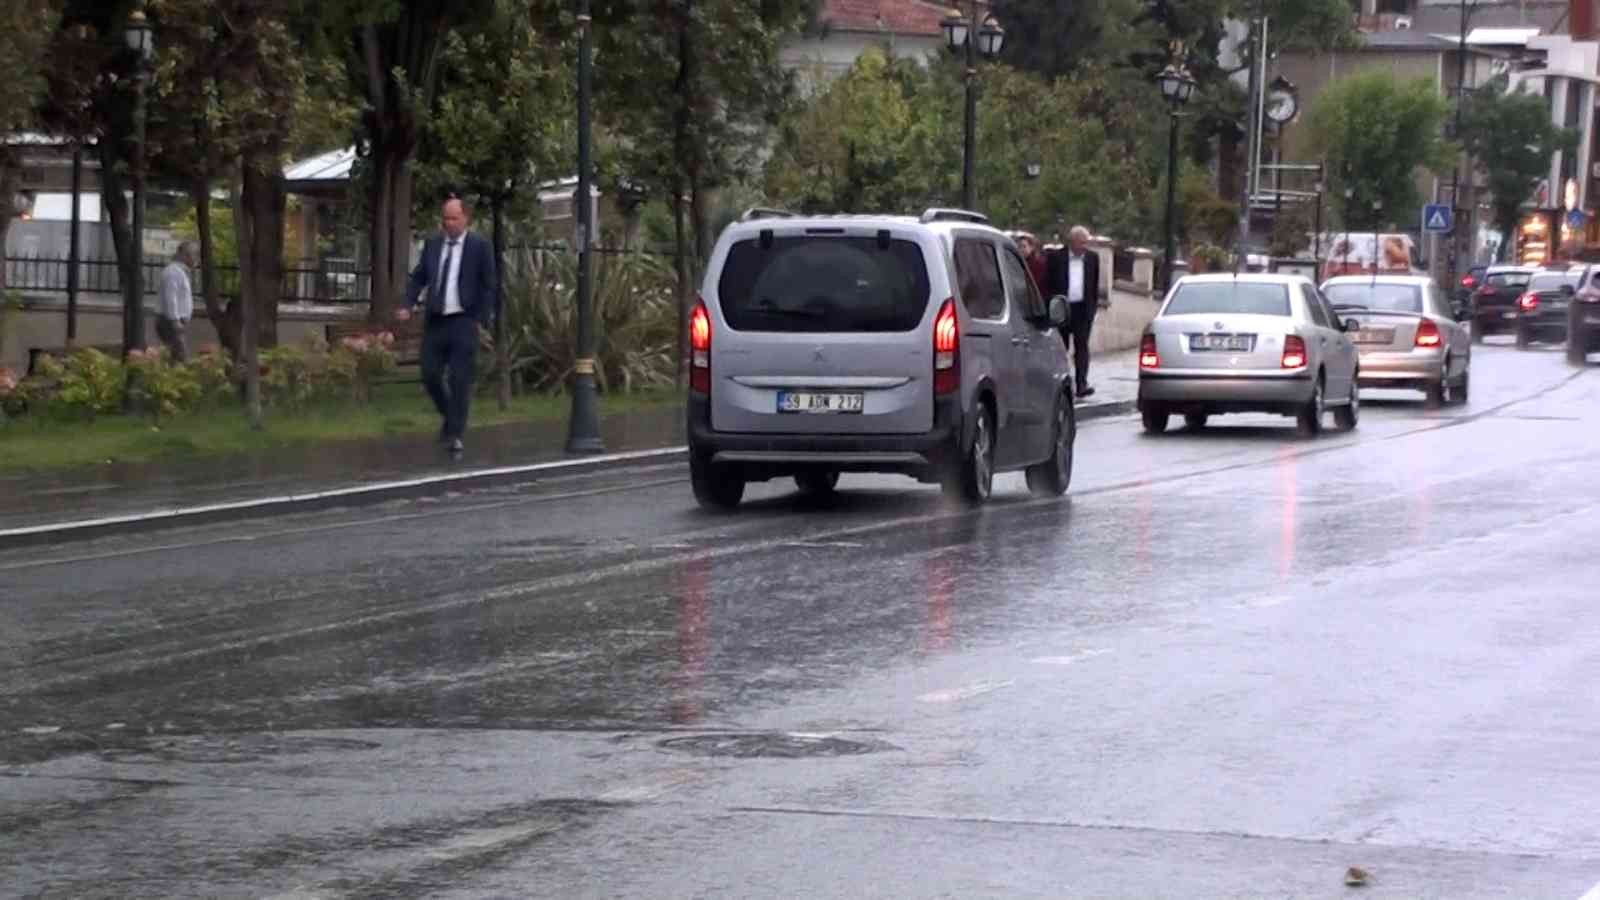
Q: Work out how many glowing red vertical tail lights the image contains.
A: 2